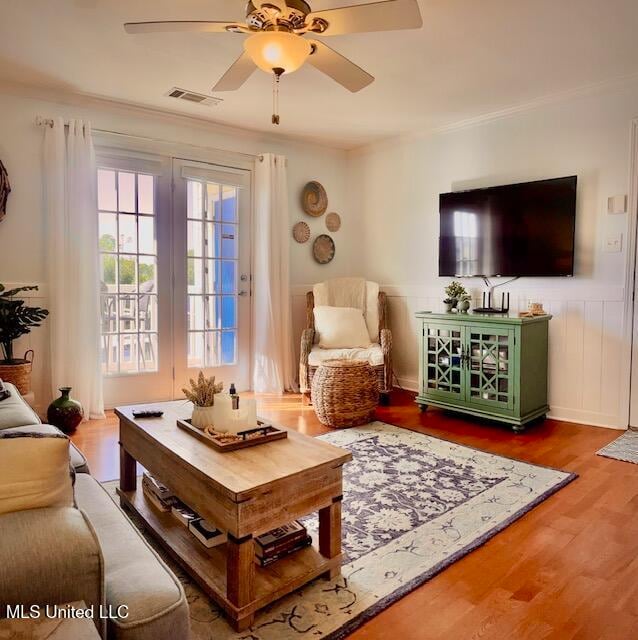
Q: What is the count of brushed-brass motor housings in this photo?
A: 1